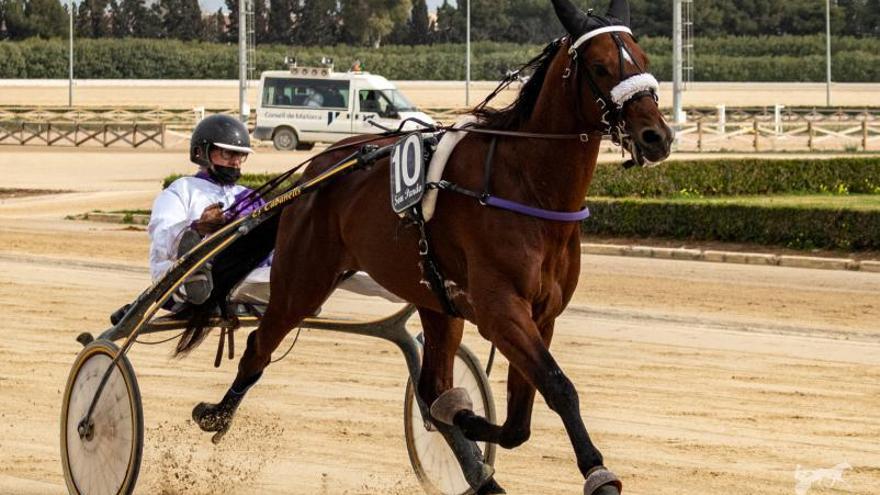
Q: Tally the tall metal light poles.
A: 5